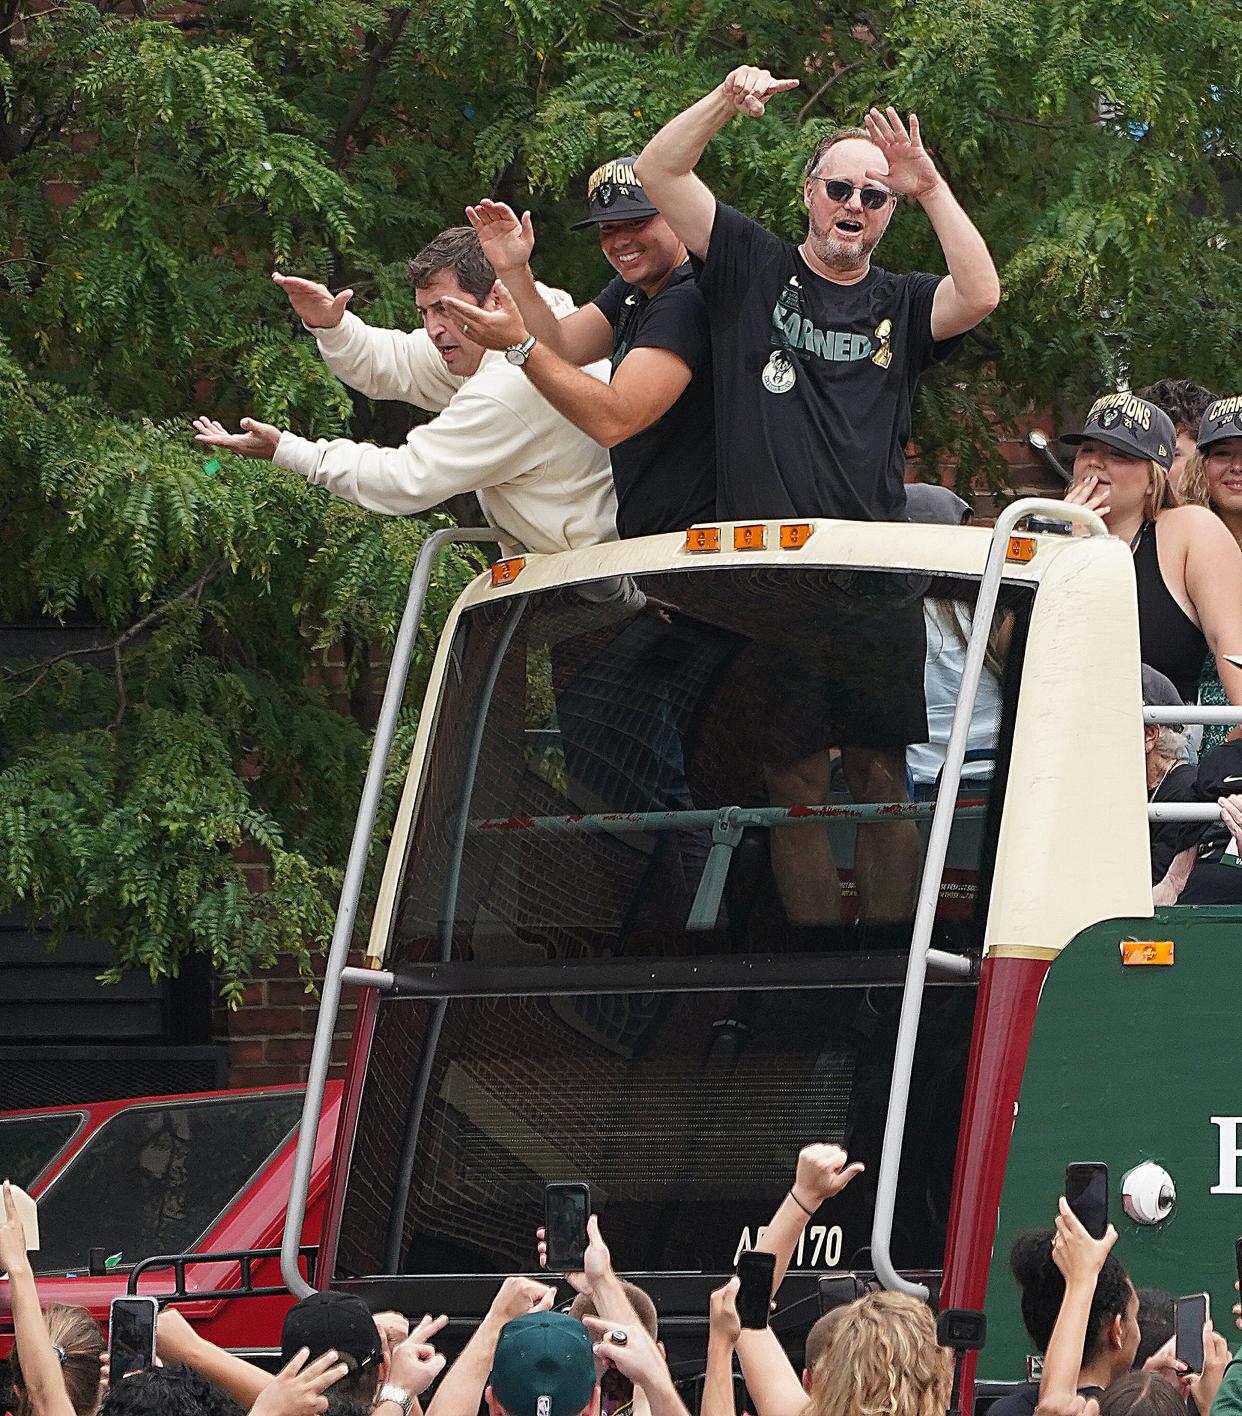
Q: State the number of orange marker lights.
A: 6